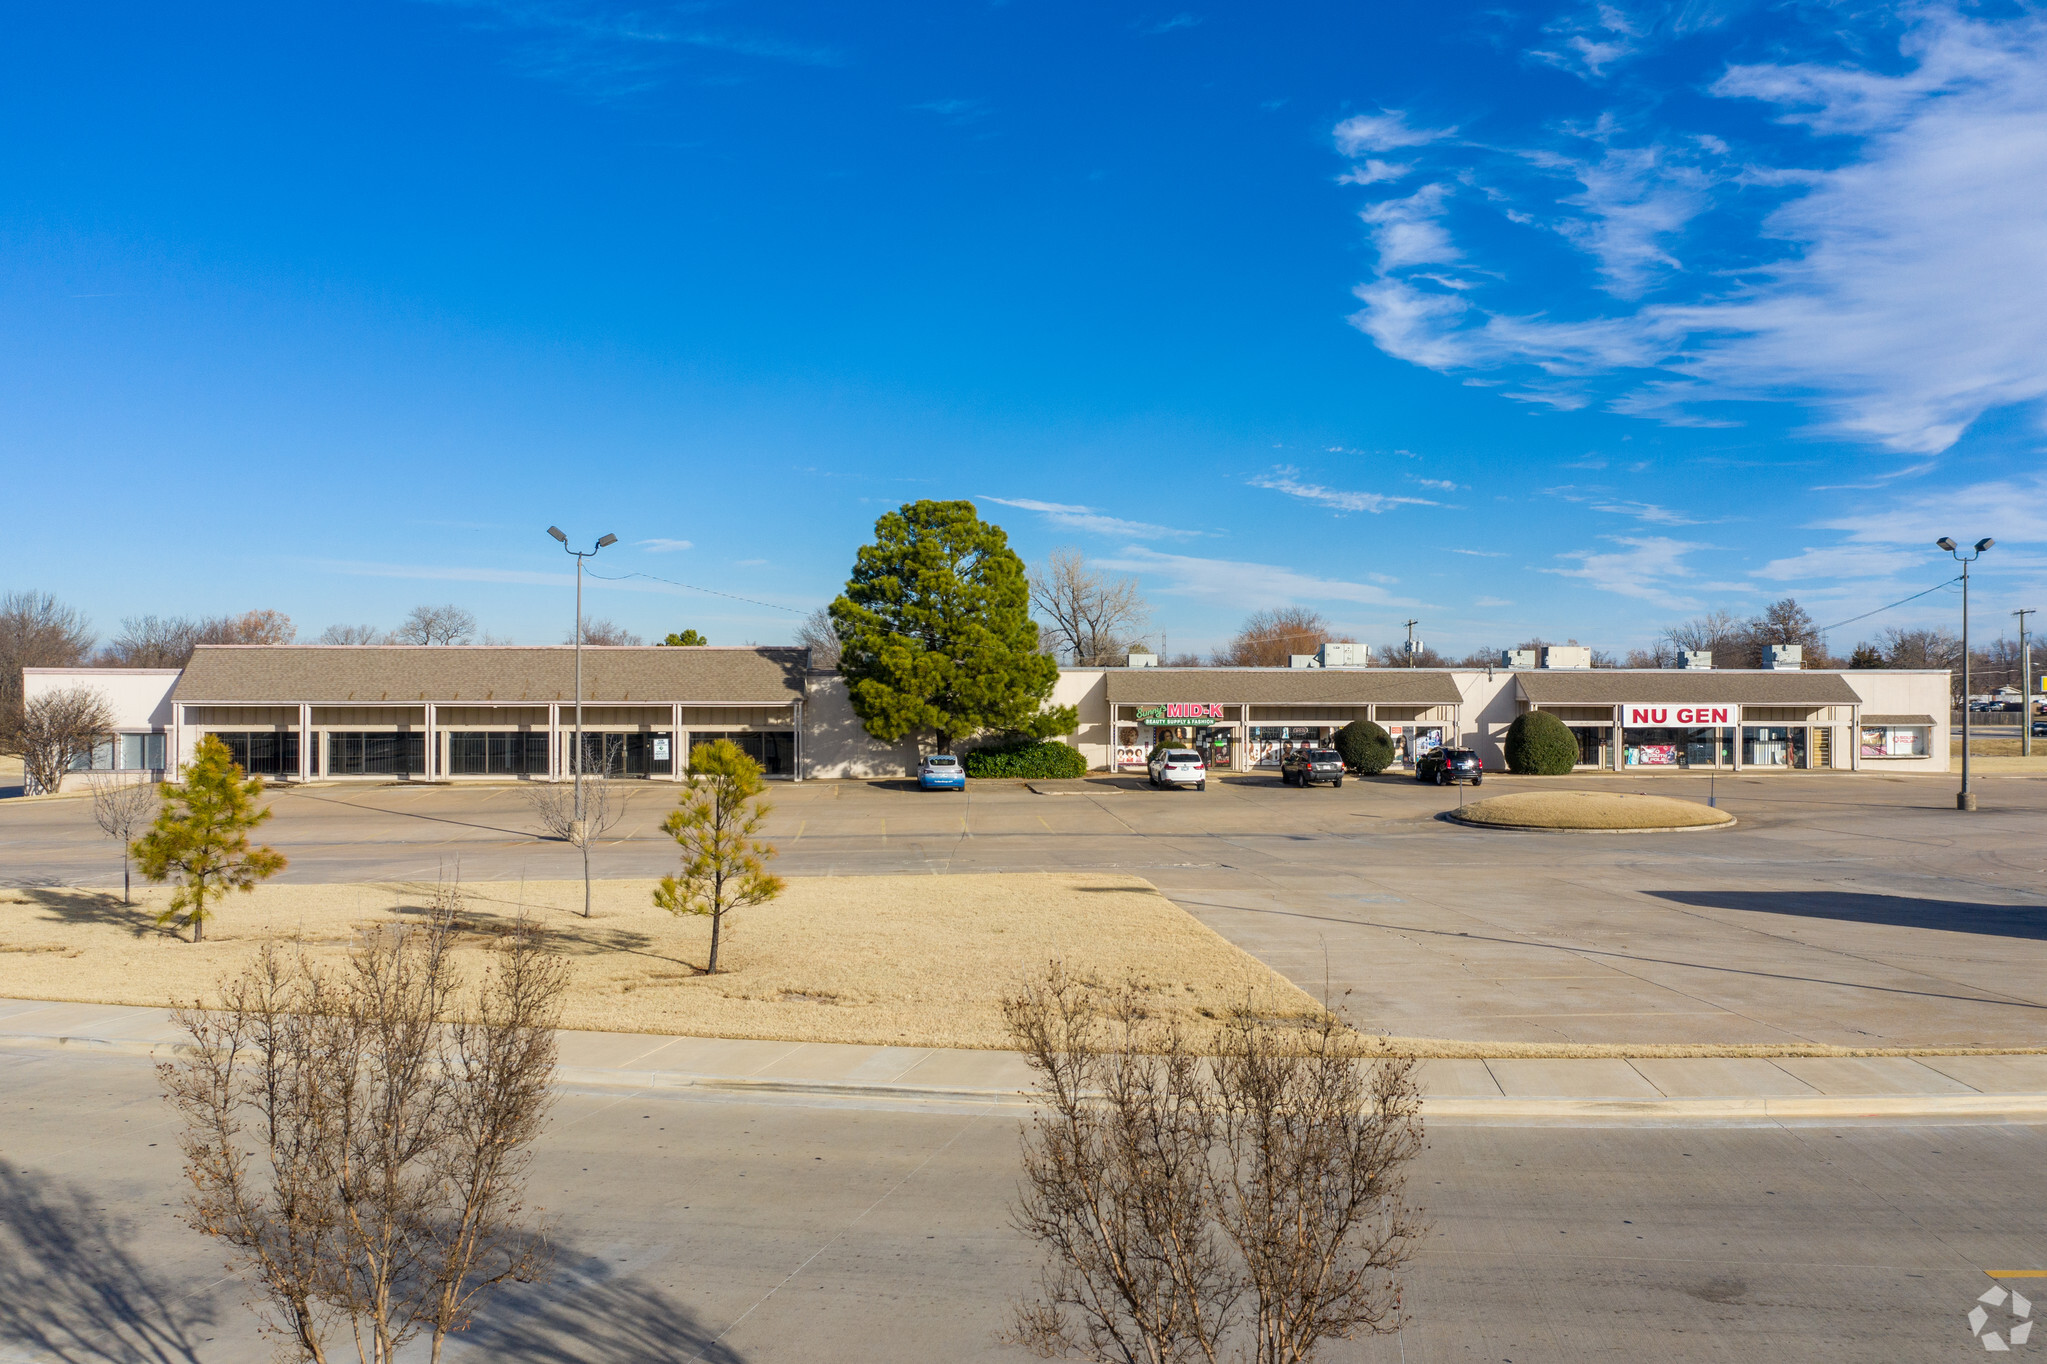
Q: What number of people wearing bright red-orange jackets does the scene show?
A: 0